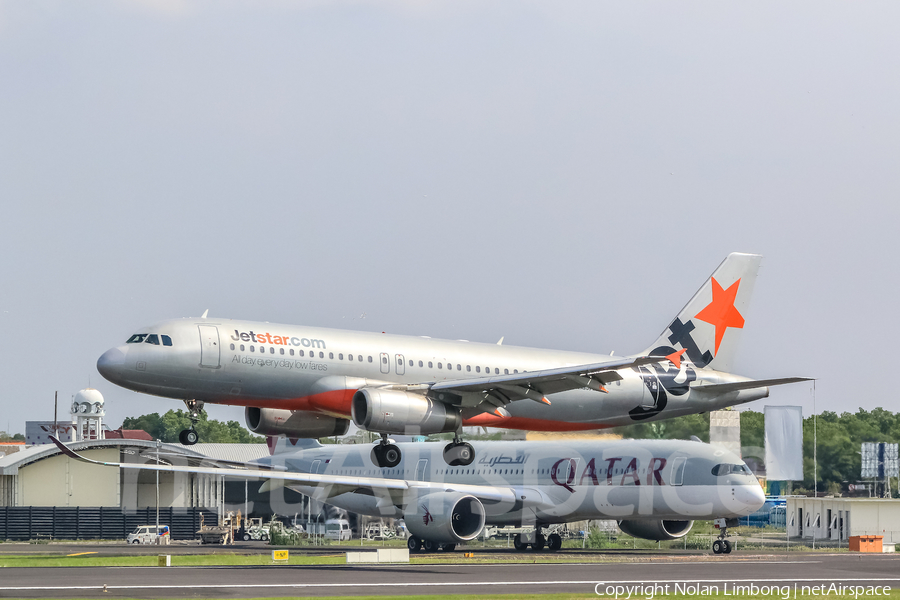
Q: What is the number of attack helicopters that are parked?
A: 0